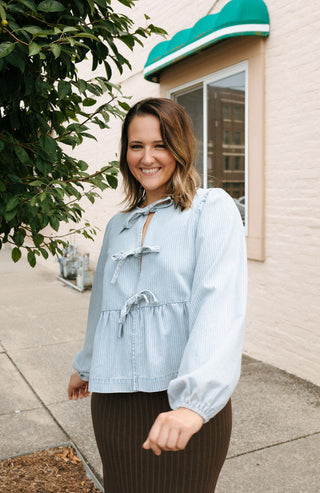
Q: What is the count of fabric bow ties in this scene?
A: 3